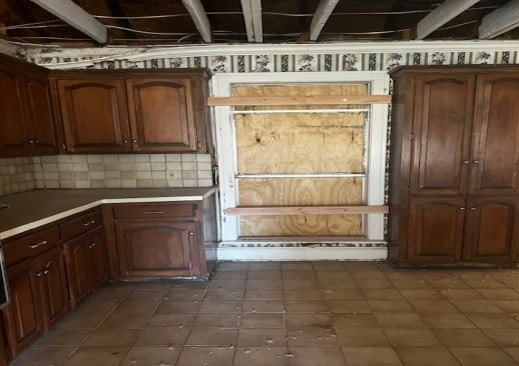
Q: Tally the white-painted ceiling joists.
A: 6